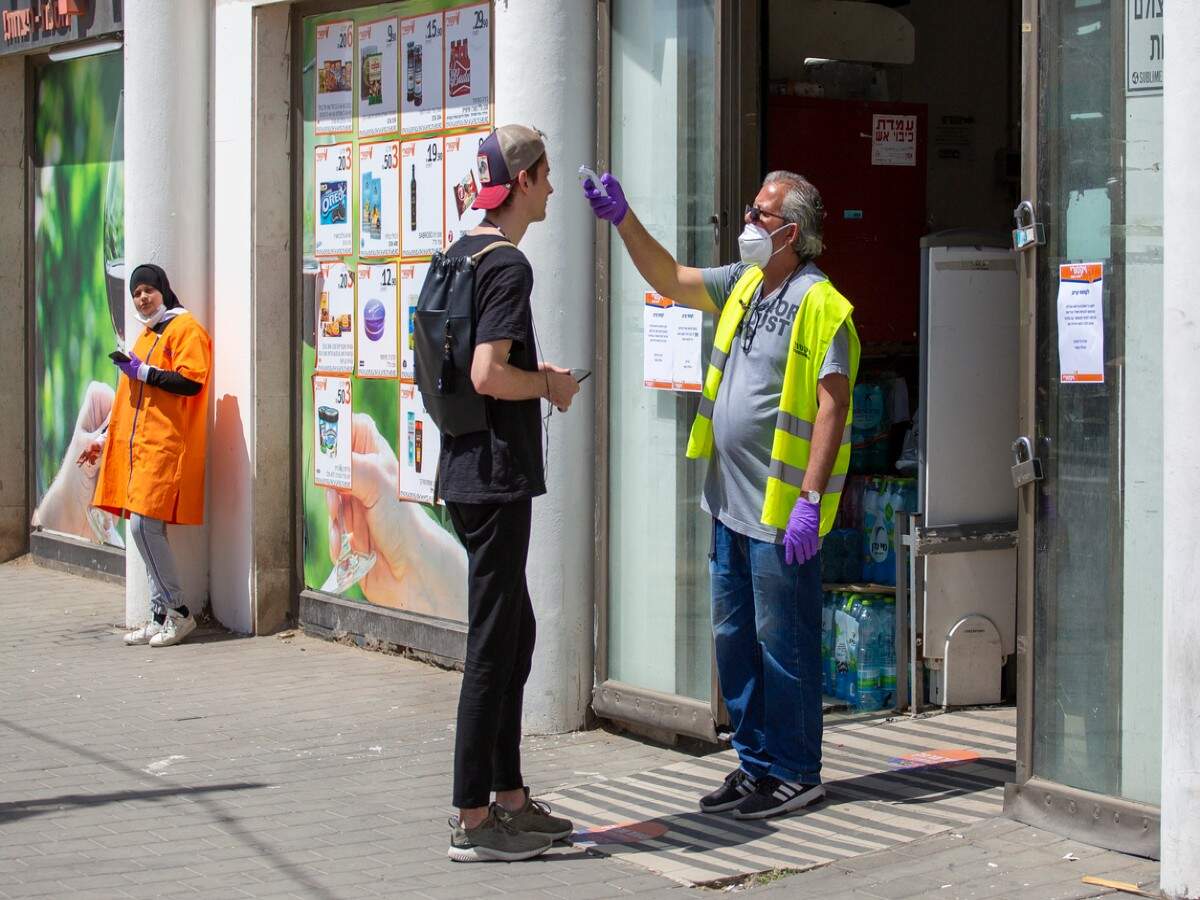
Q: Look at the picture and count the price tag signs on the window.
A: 13